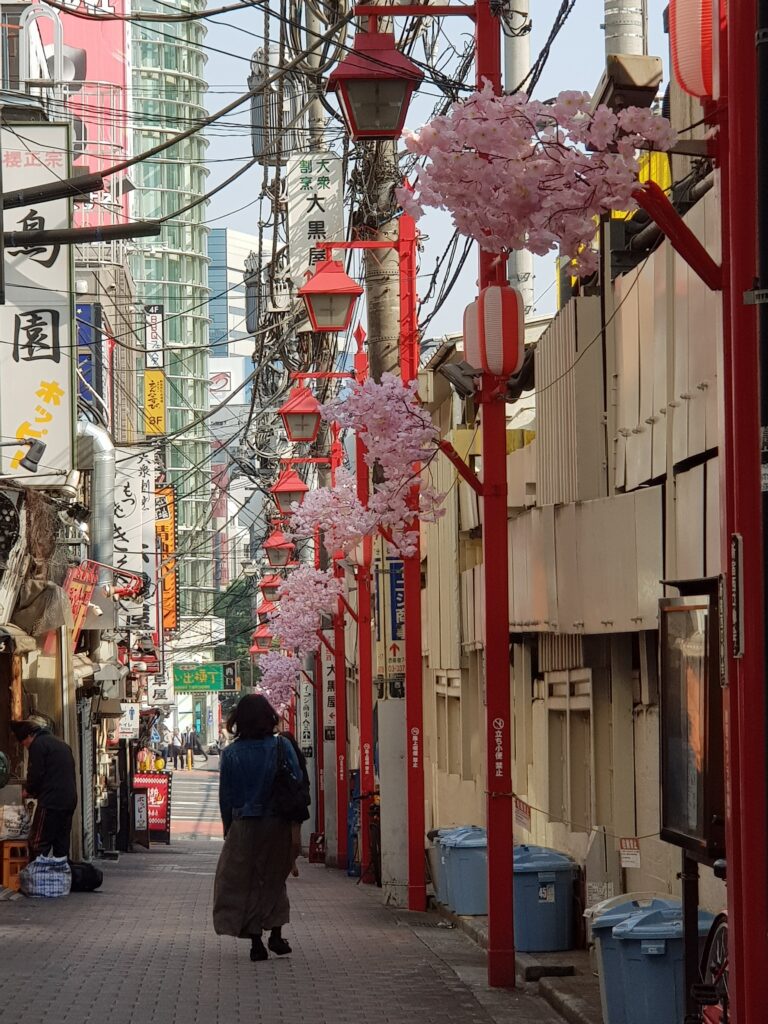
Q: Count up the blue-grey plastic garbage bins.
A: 5